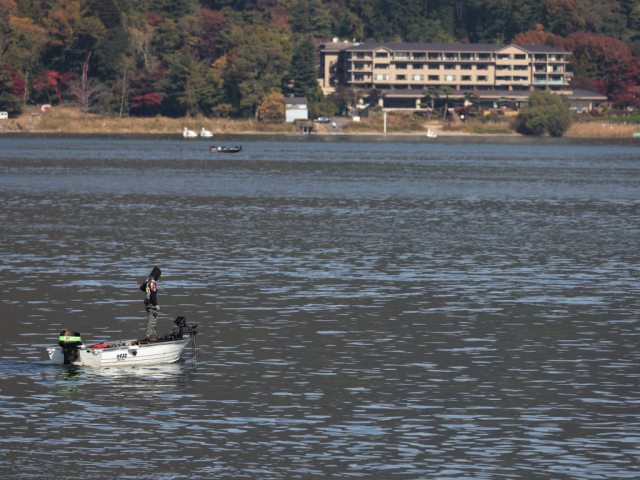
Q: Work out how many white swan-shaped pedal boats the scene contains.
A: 3